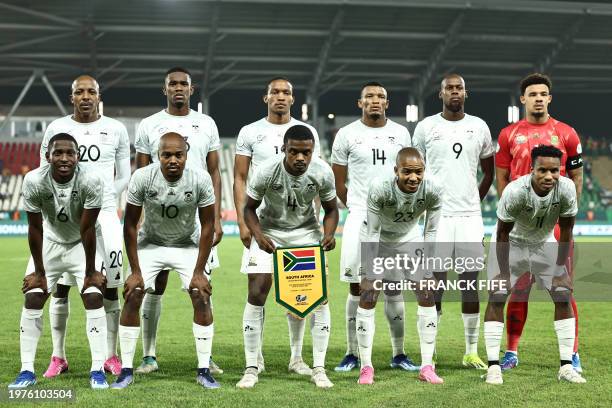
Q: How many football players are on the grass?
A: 11